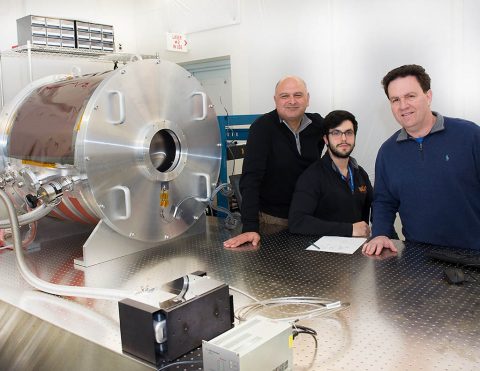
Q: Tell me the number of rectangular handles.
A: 4